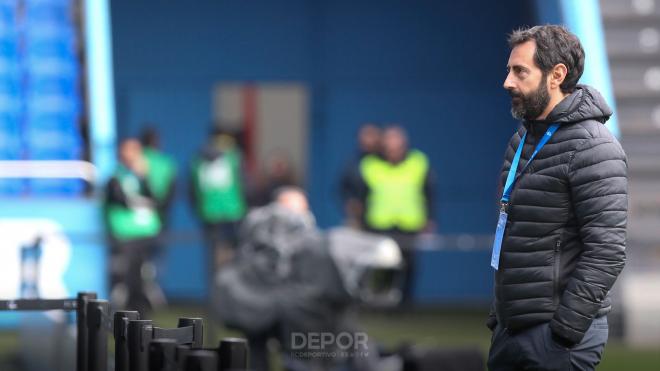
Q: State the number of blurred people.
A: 7